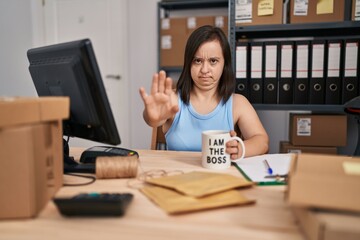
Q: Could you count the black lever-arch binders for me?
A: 8